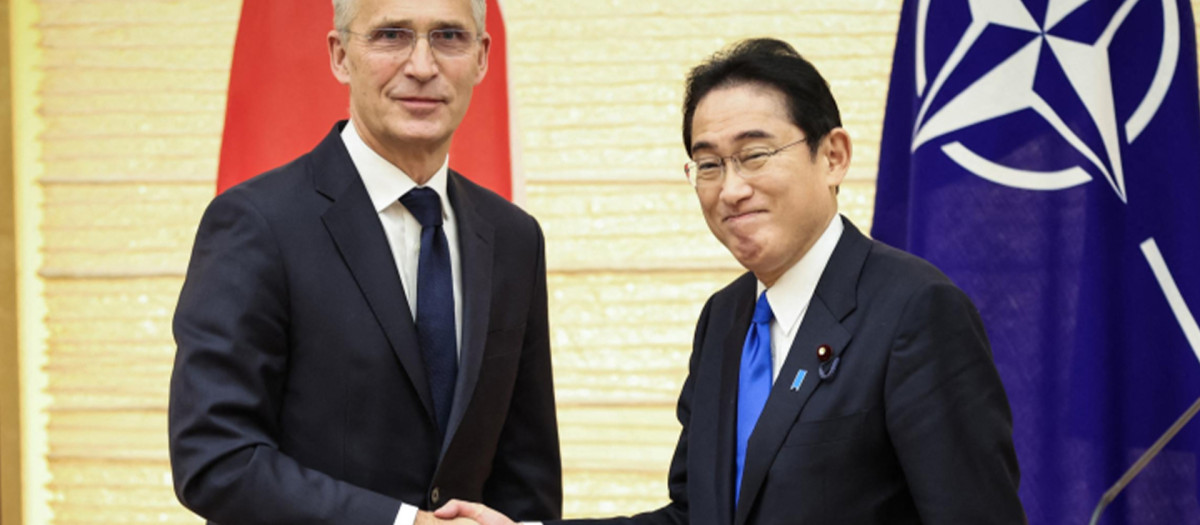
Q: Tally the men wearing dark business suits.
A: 2